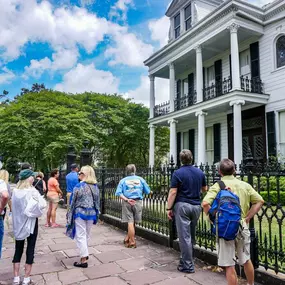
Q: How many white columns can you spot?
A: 8